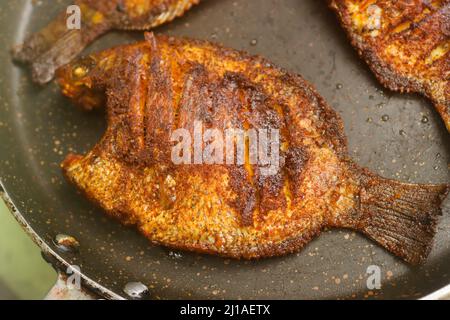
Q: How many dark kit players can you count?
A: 0